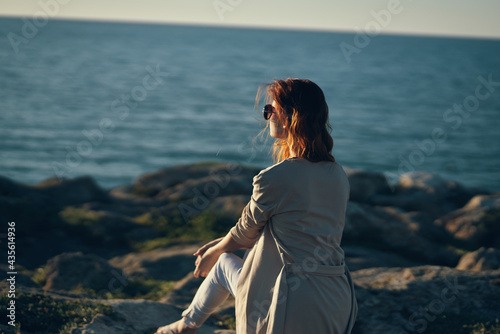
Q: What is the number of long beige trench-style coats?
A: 1